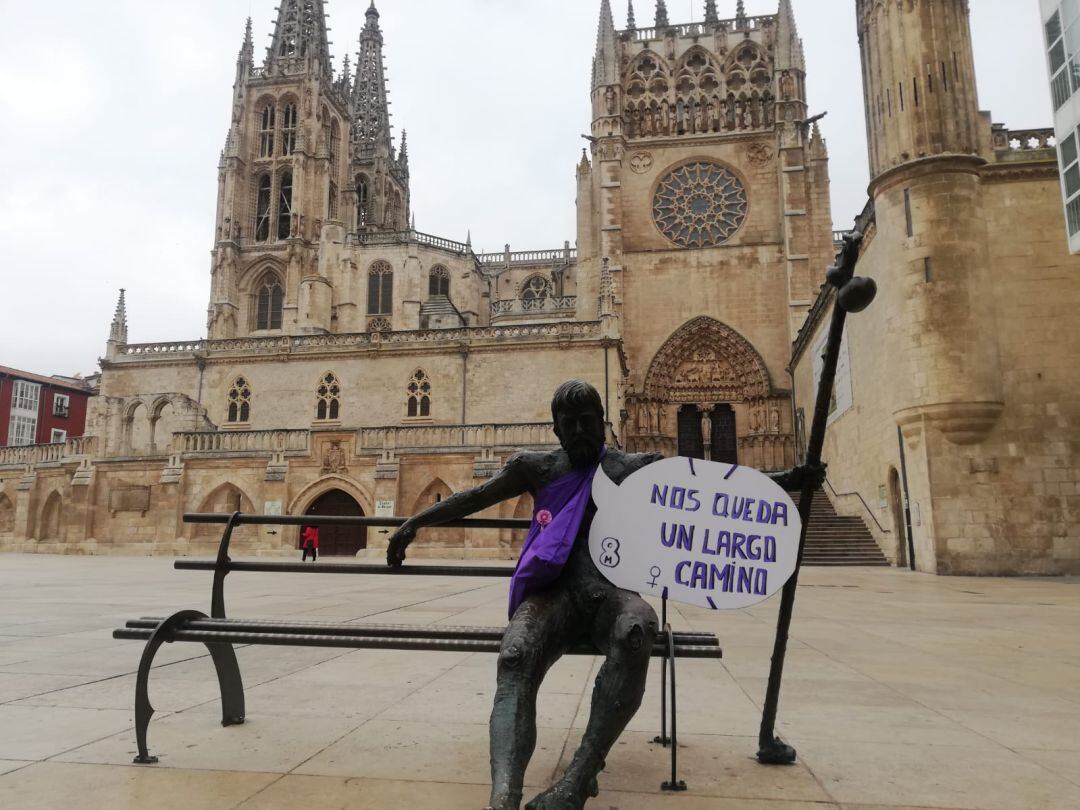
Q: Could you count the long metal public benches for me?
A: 1